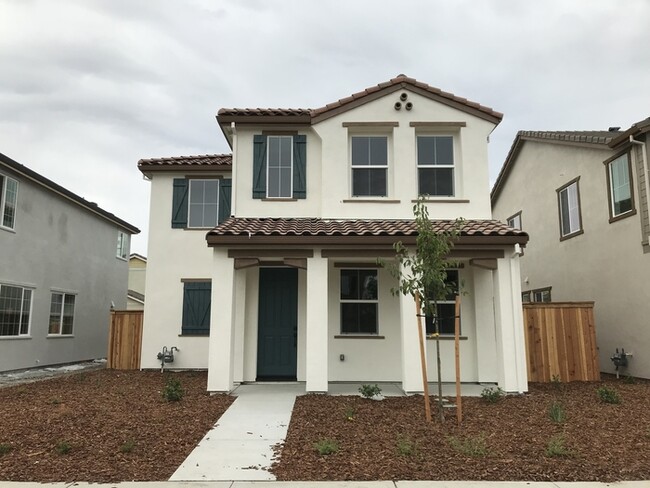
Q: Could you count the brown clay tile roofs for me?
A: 3